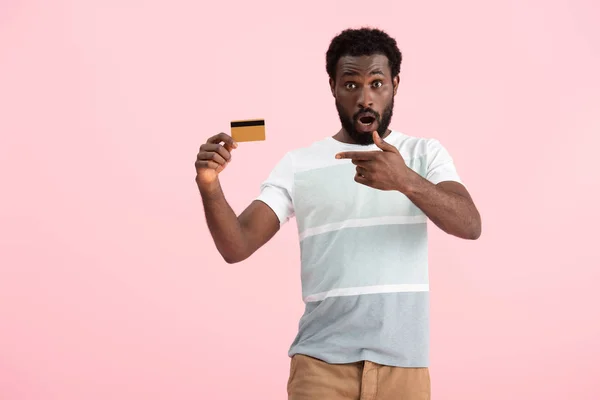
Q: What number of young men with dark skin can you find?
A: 1